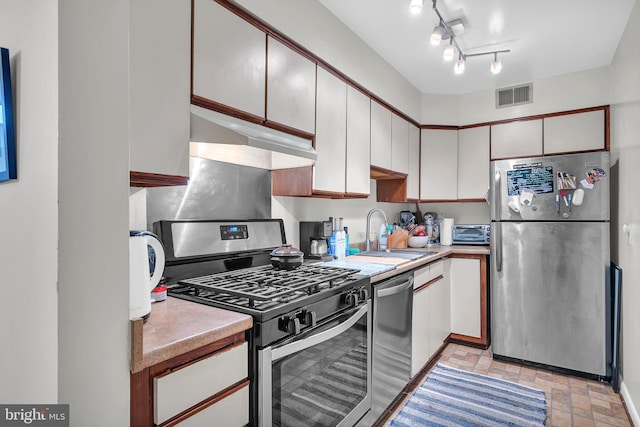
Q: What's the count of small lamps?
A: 5